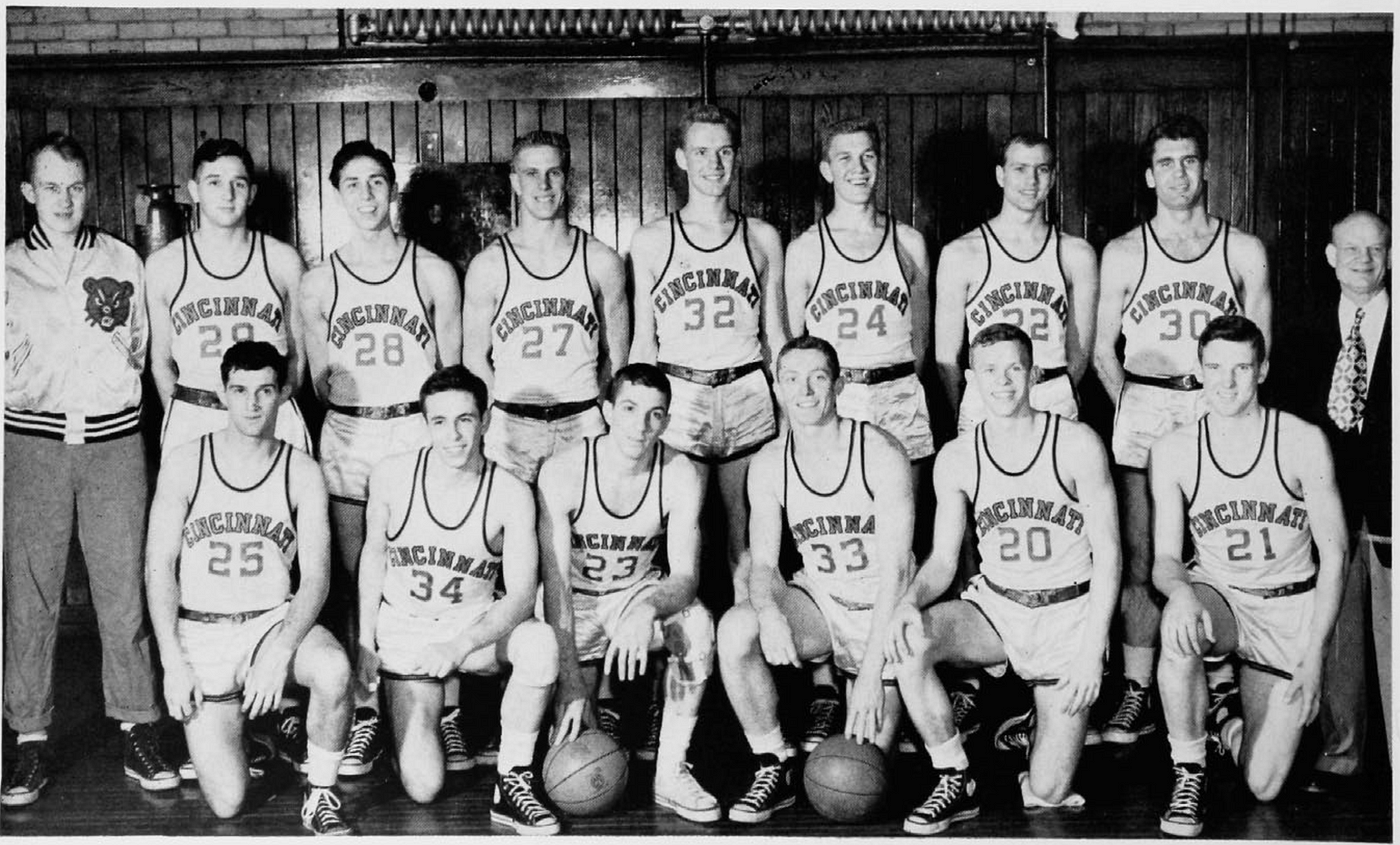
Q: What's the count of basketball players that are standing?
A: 7